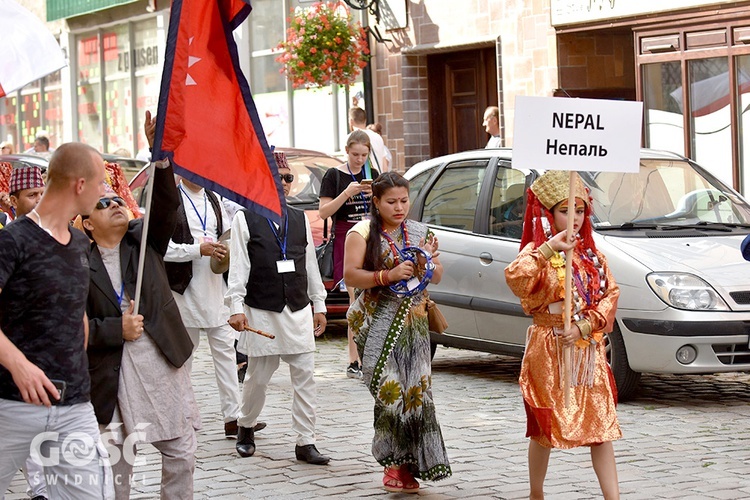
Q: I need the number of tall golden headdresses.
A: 1